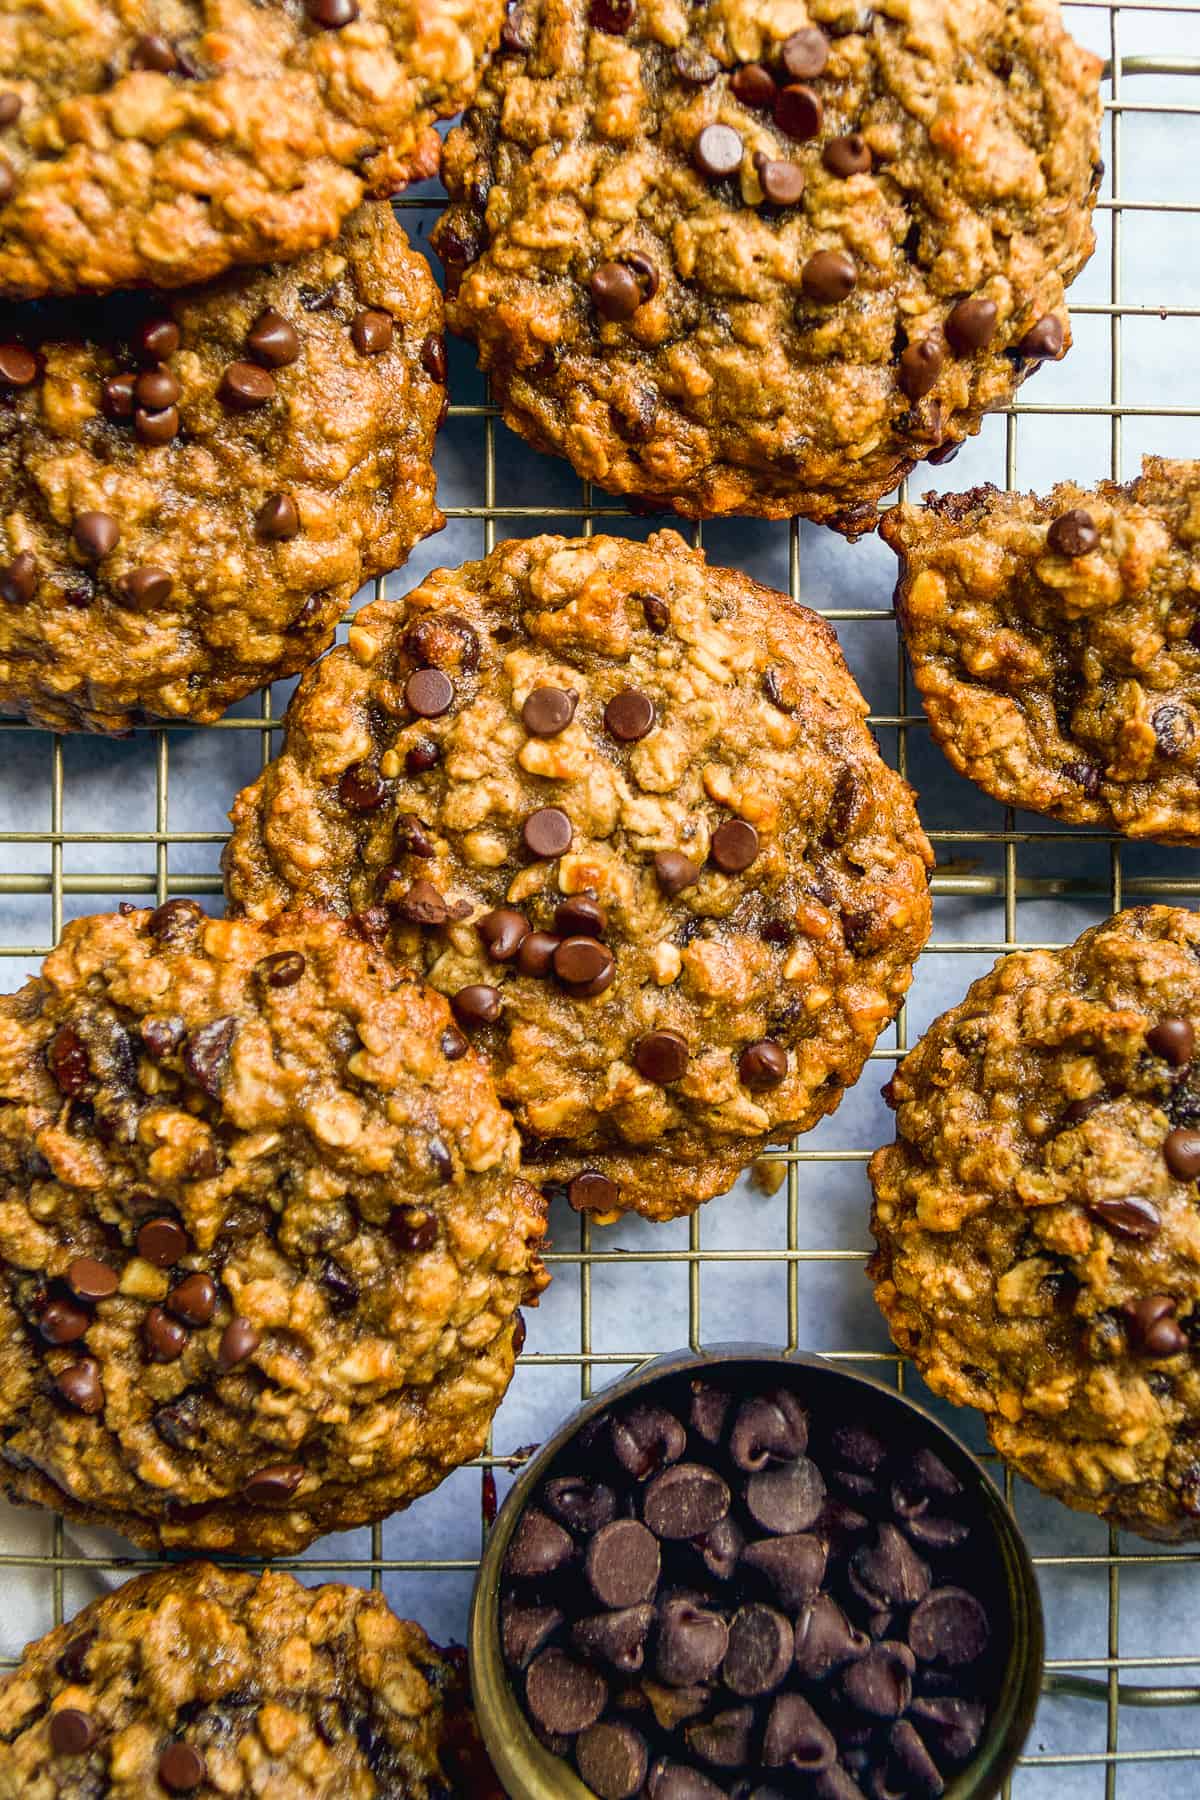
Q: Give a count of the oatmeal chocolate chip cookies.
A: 8